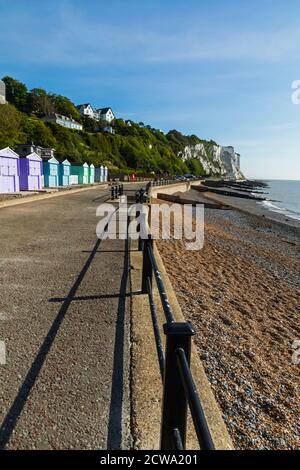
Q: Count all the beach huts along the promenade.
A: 8